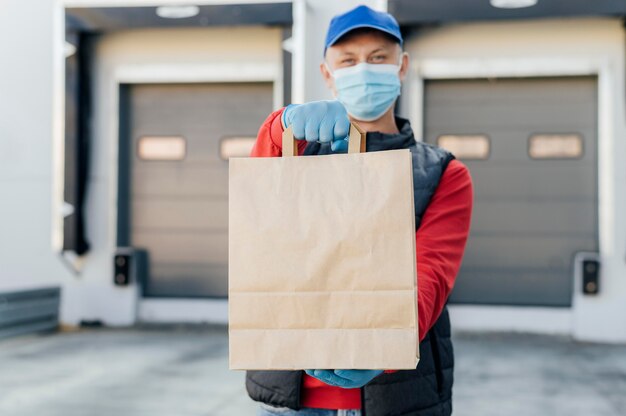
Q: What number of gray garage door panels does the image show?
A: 2